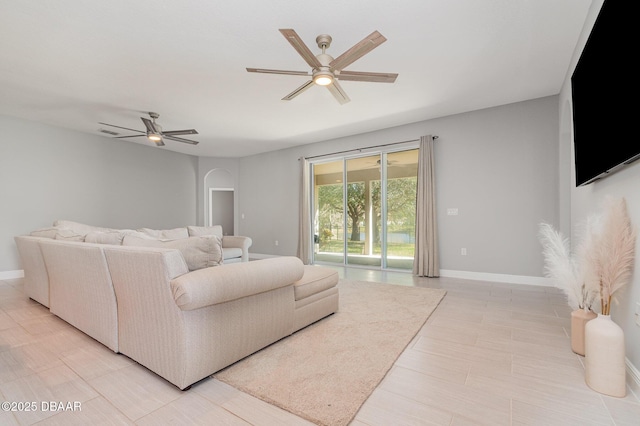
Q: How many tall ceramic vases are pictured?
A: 2